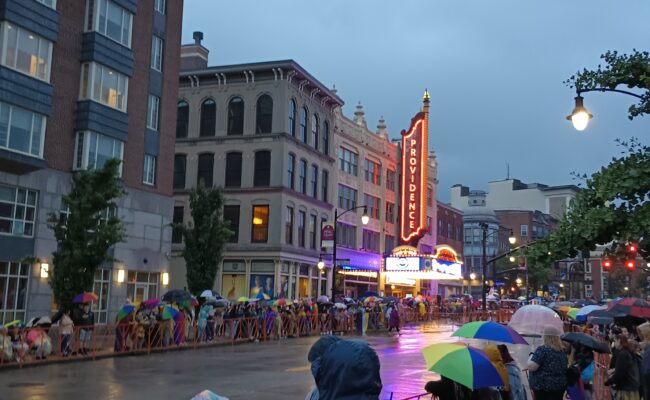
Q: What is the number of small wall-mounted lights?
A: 3